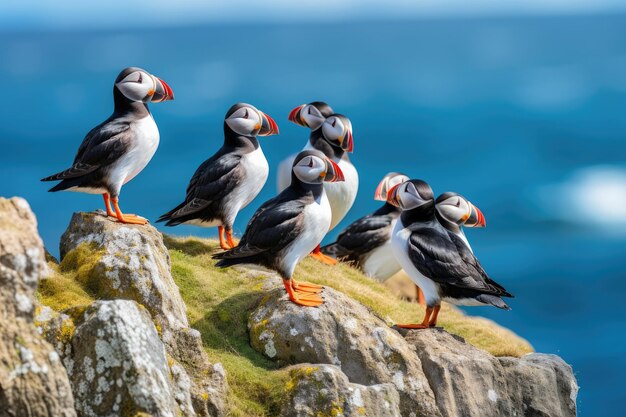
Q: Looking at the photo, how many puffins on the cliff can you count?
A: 8